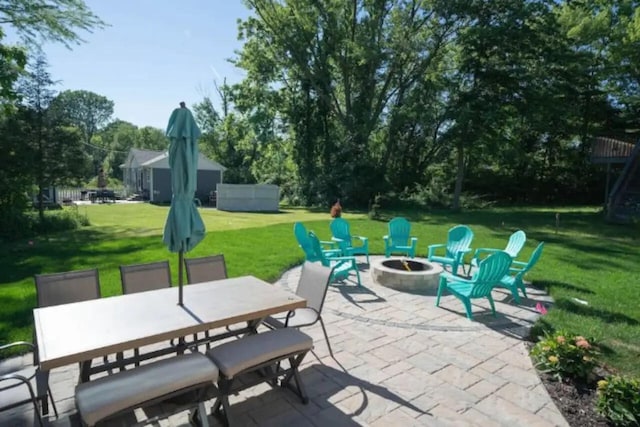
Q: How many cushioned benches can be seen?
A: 2